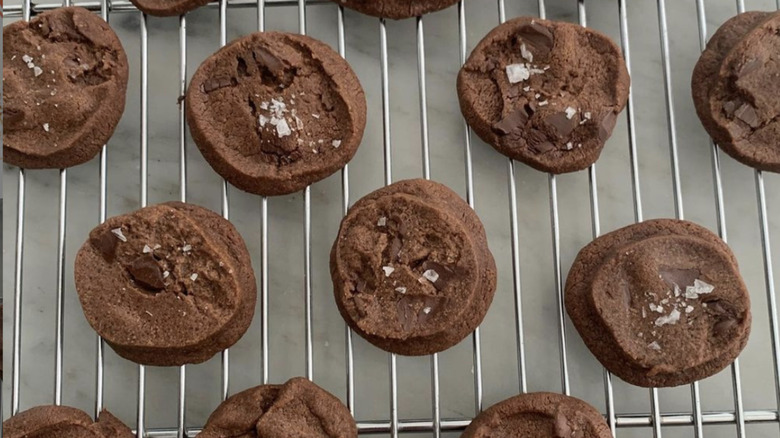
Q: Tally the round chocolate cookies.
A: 12